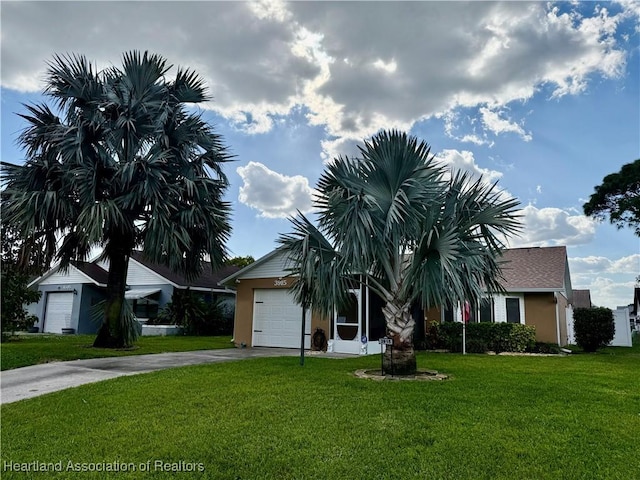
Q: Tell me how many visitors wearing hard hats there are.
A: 0